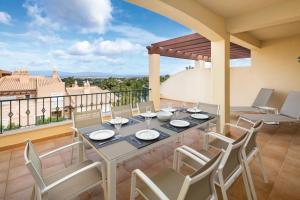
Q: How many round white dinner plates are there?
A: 8